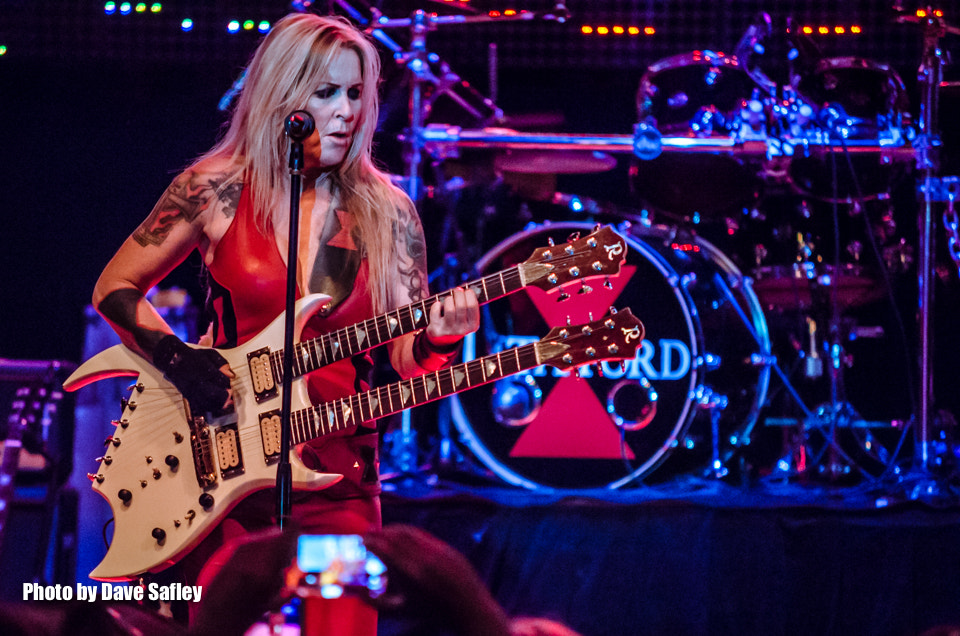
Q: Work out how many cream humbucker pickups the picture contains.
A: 3